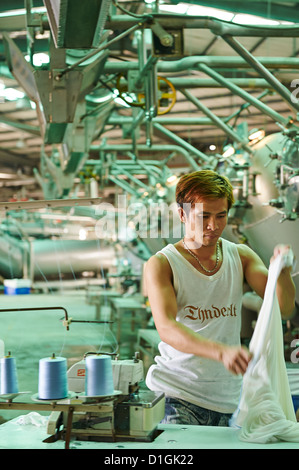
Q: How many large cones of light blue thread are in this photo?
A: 3